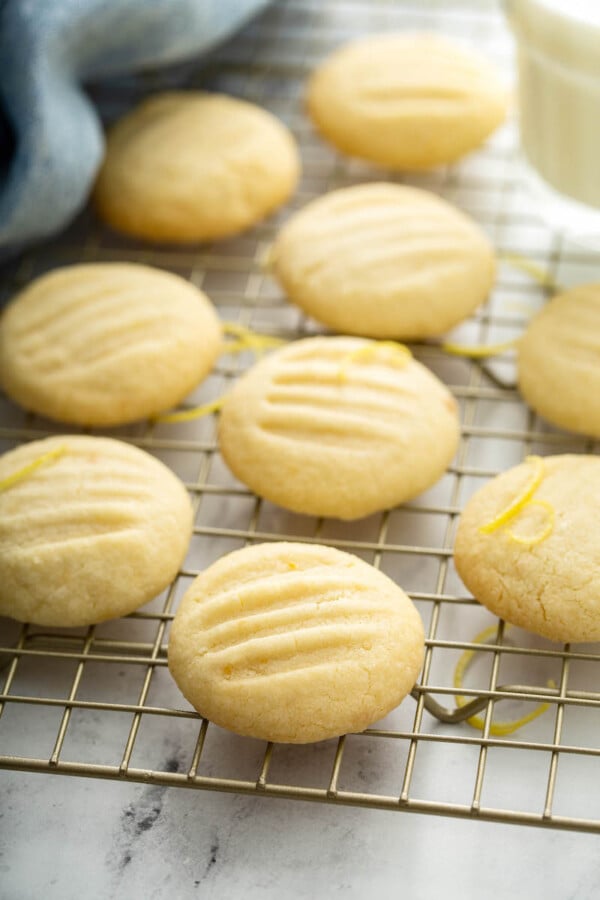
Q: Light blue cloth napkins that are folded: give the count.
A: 1